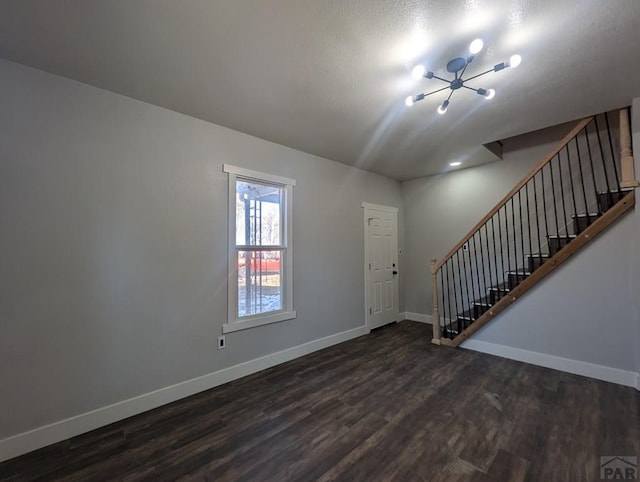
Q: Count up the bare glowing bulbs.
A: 6